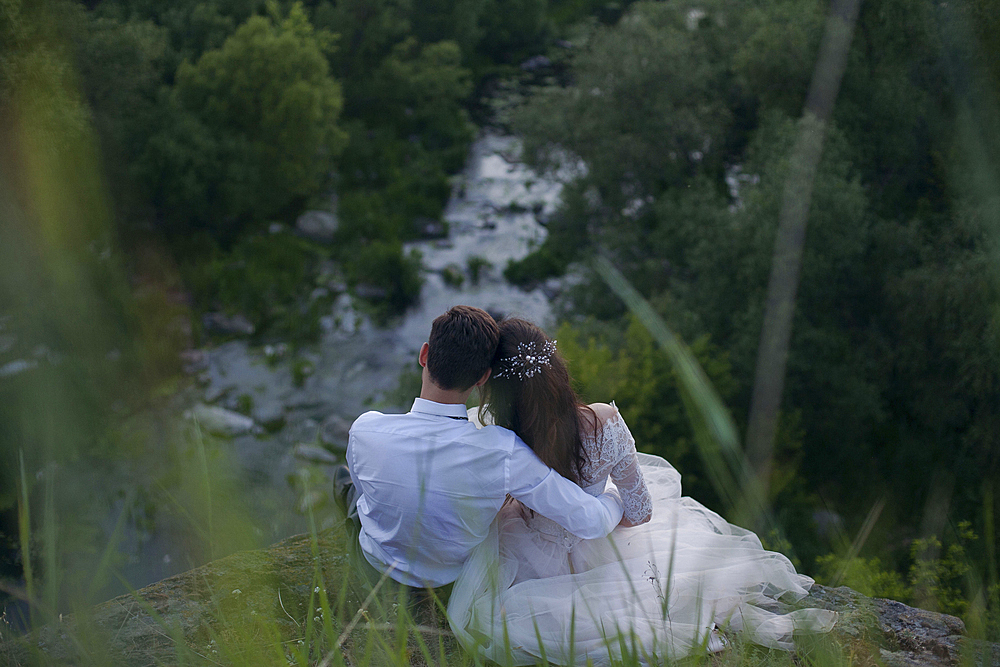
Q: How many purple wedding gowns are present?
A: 0